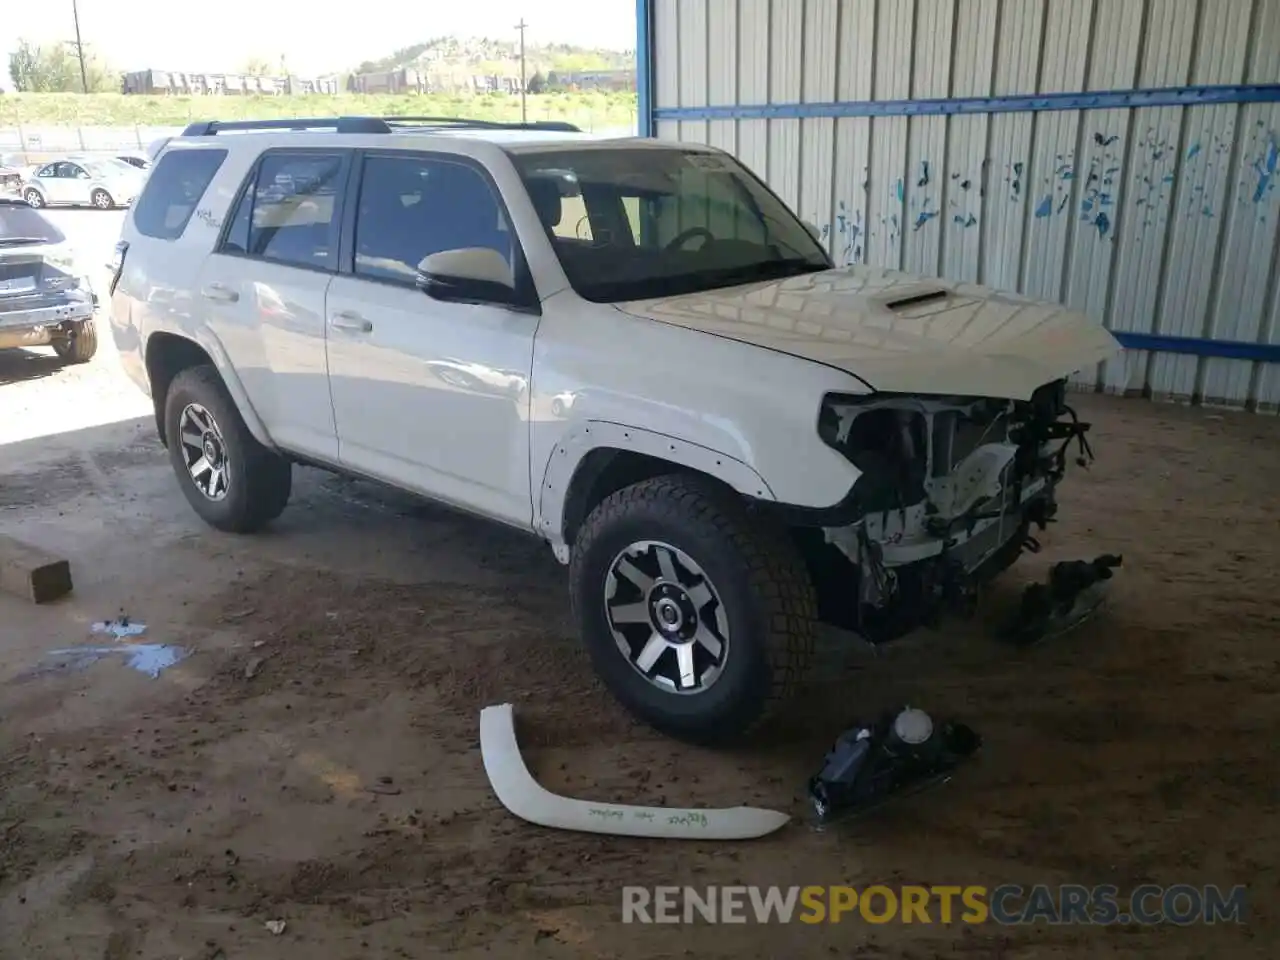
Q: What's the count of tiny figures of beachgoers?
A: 0